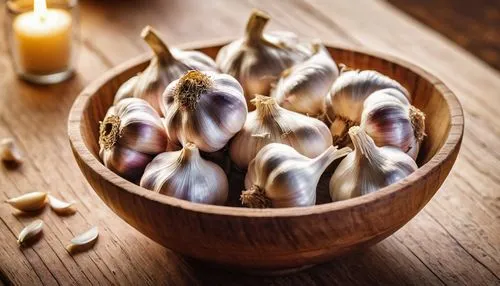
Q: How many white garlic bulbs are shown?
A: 11